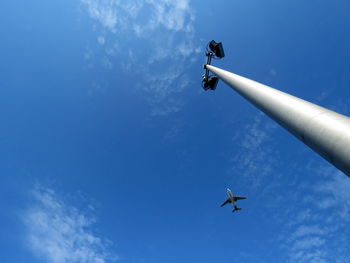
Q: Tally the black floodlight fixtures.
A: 2